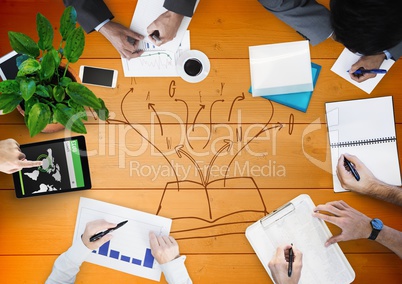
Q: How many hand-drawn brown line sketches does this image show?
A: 1